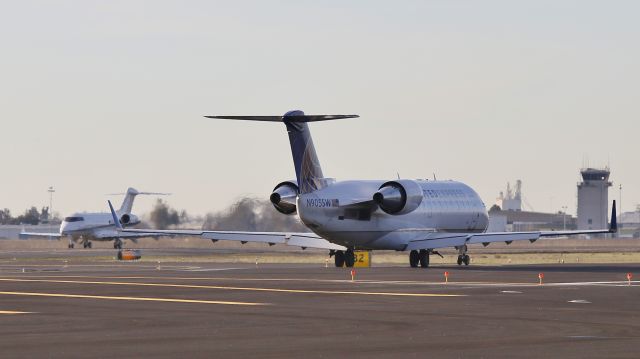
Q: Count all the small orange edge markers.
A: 4